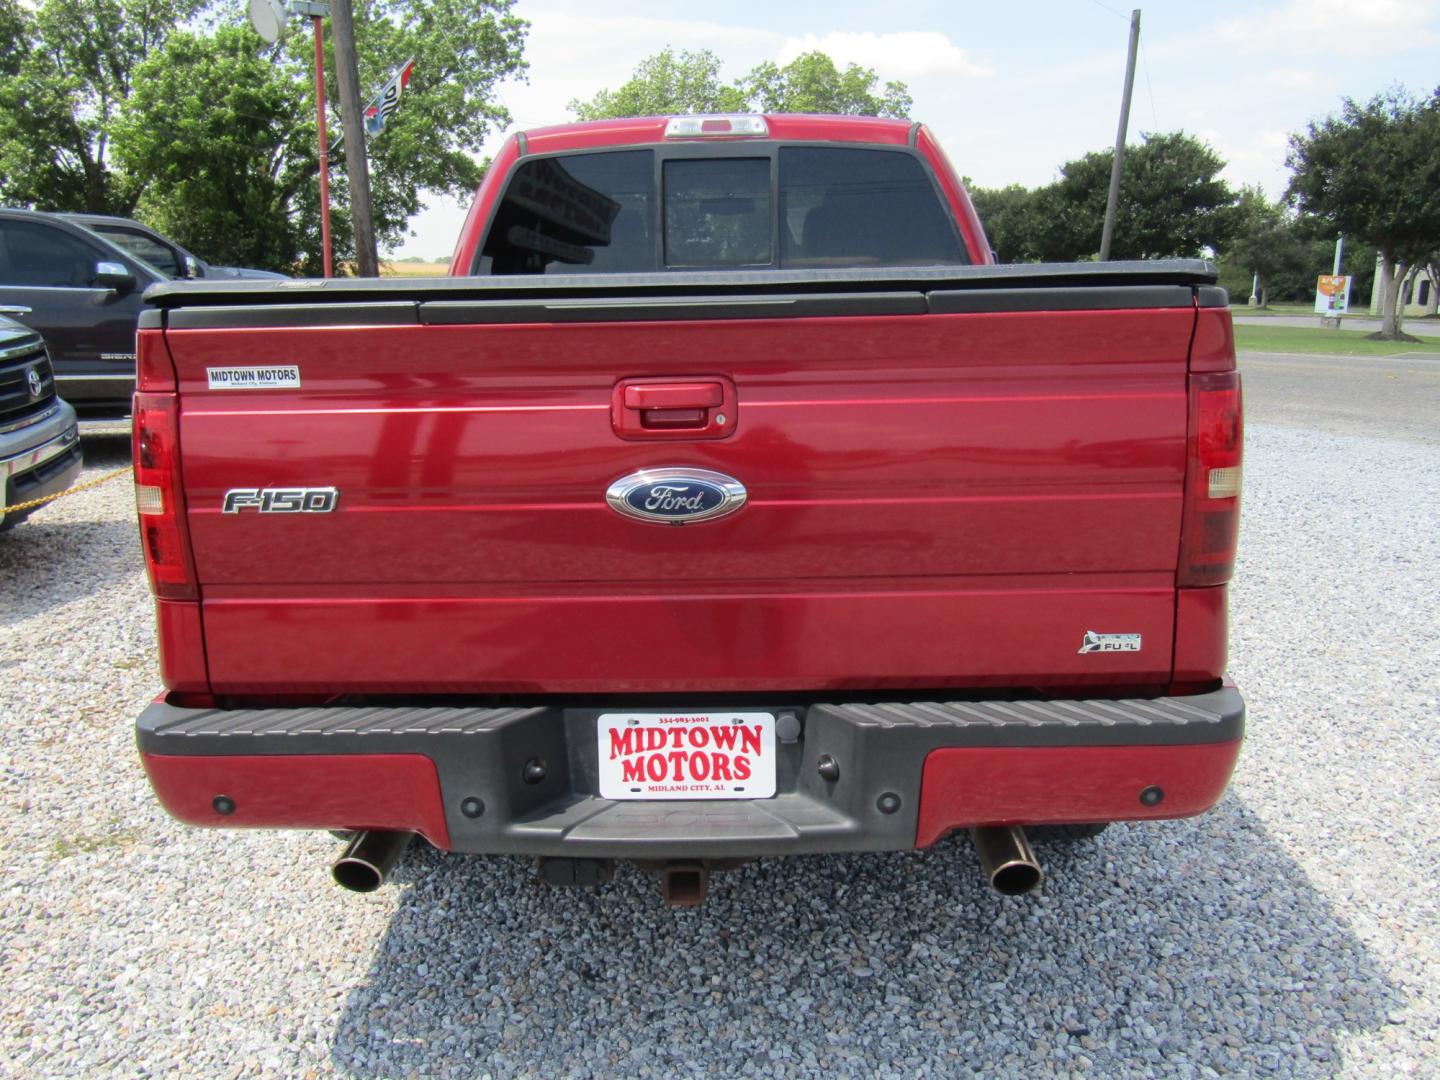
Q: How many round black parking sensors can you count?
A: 4